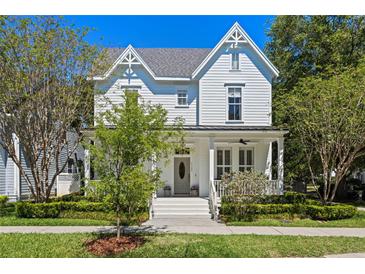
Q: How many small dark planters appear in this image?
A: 2